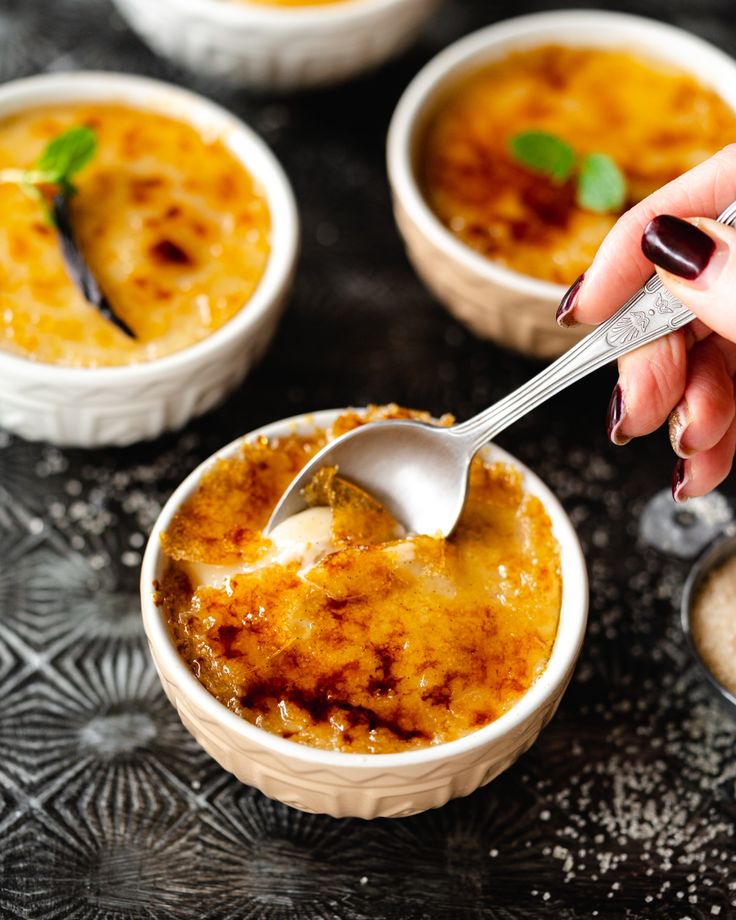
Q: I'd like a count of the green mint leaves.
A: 3